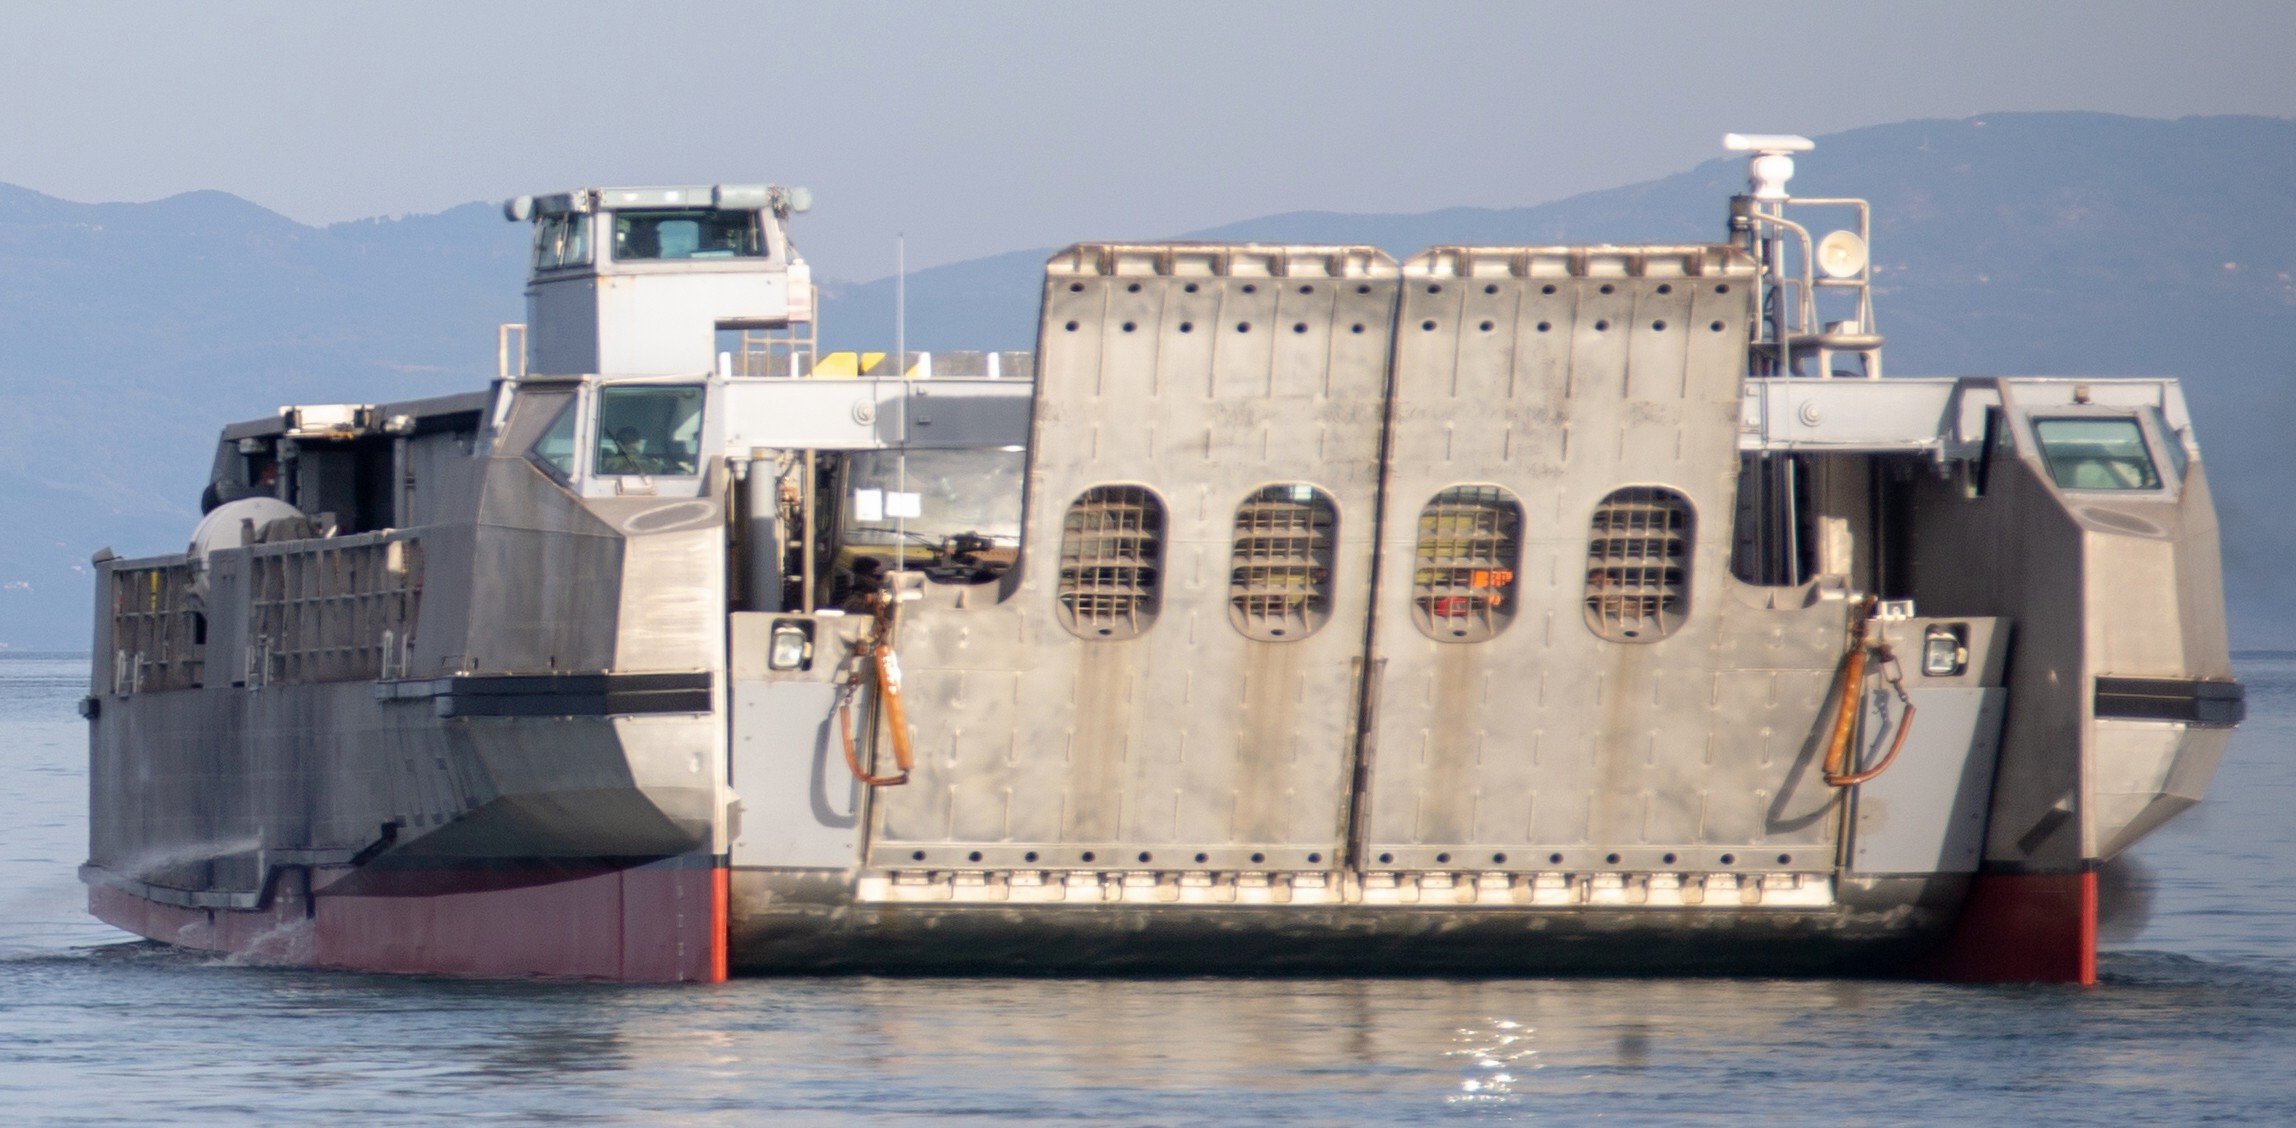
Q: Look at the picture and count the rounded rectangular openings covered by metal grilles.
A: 4